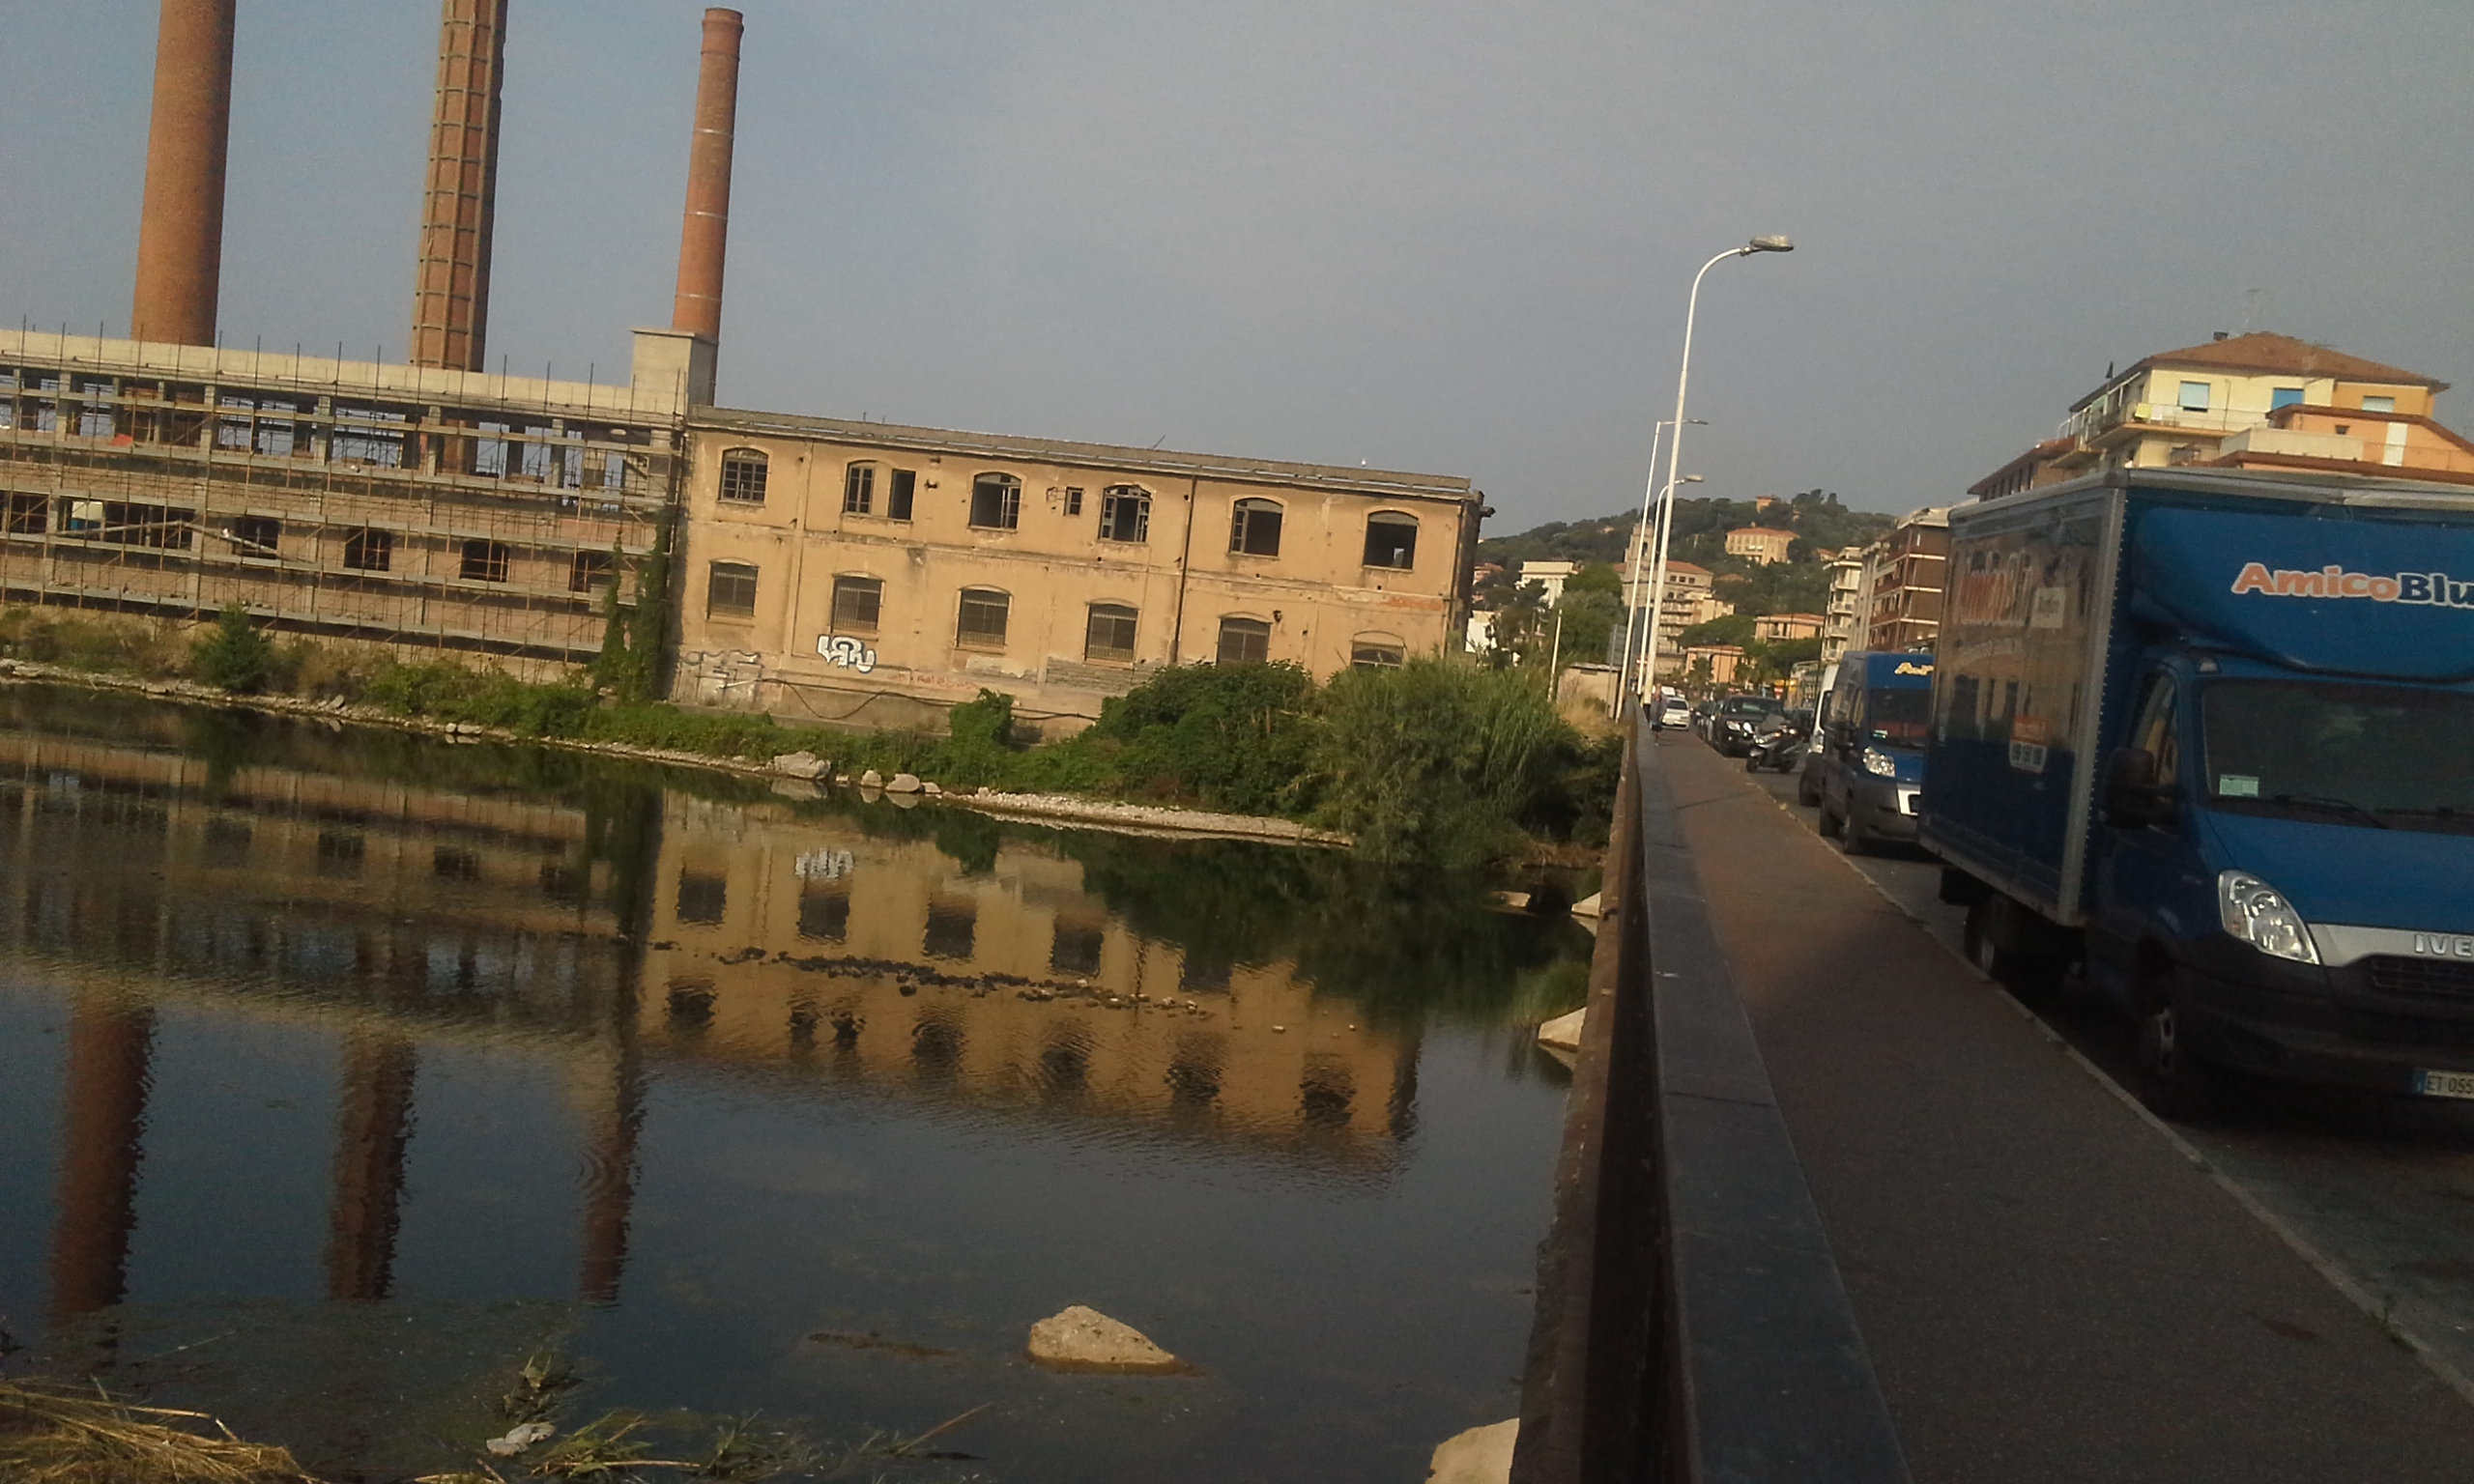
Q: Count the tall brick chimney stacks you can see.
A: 3